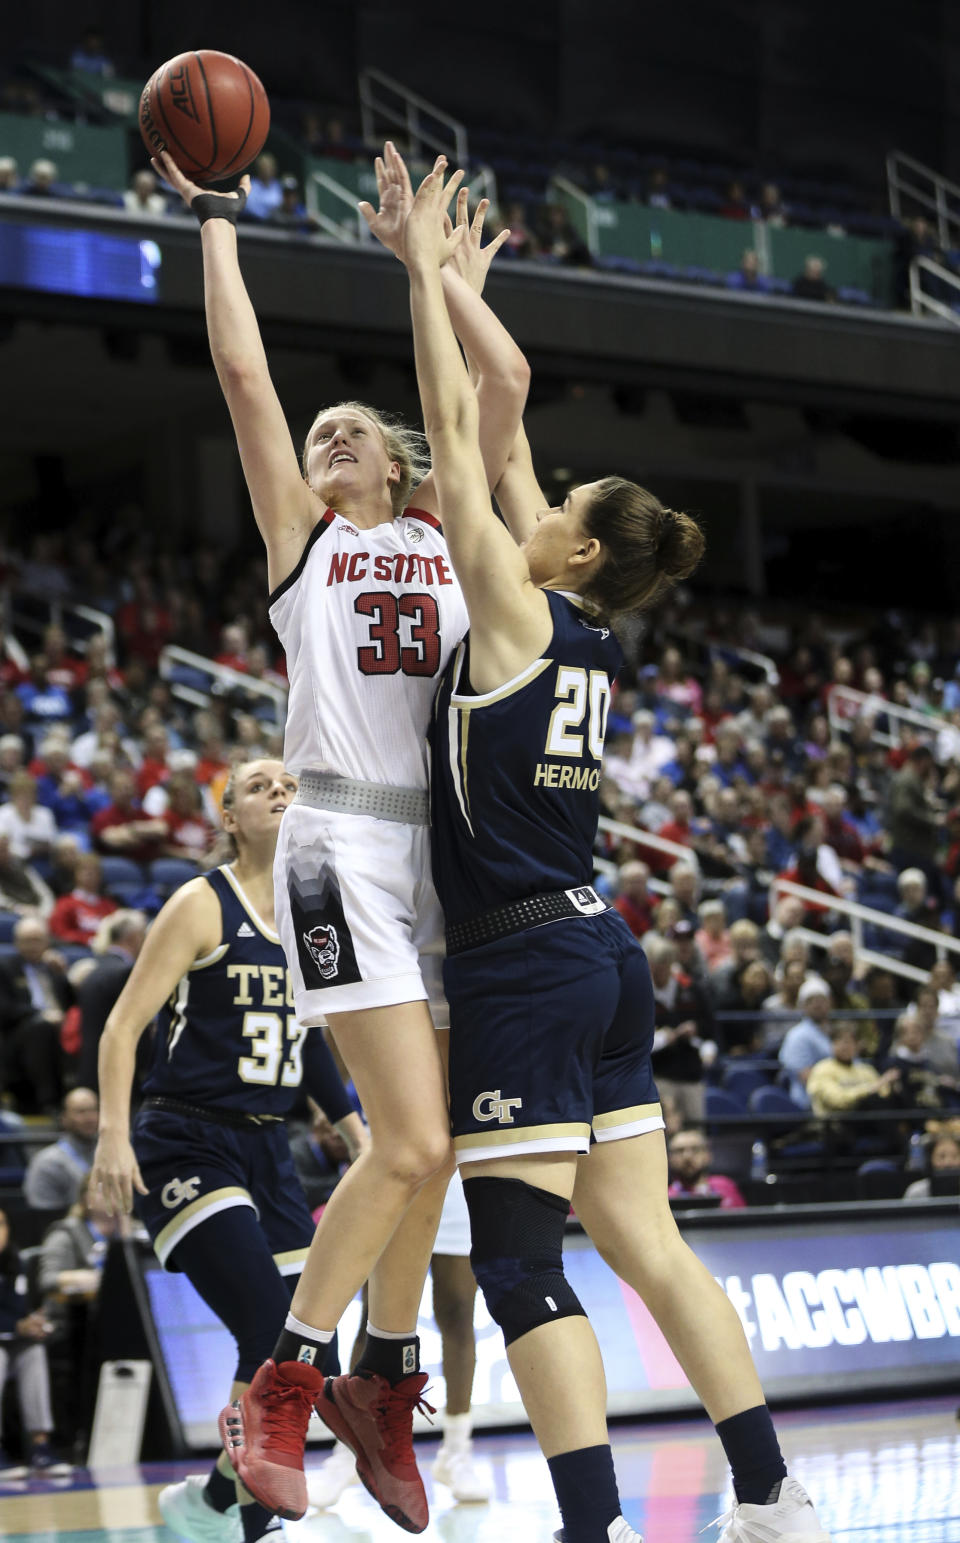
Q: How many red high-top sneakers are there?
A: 2